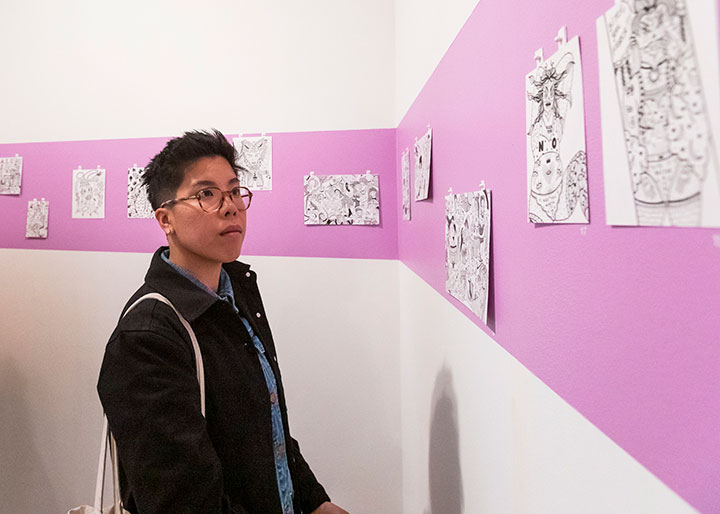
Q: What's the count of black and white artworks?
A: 11